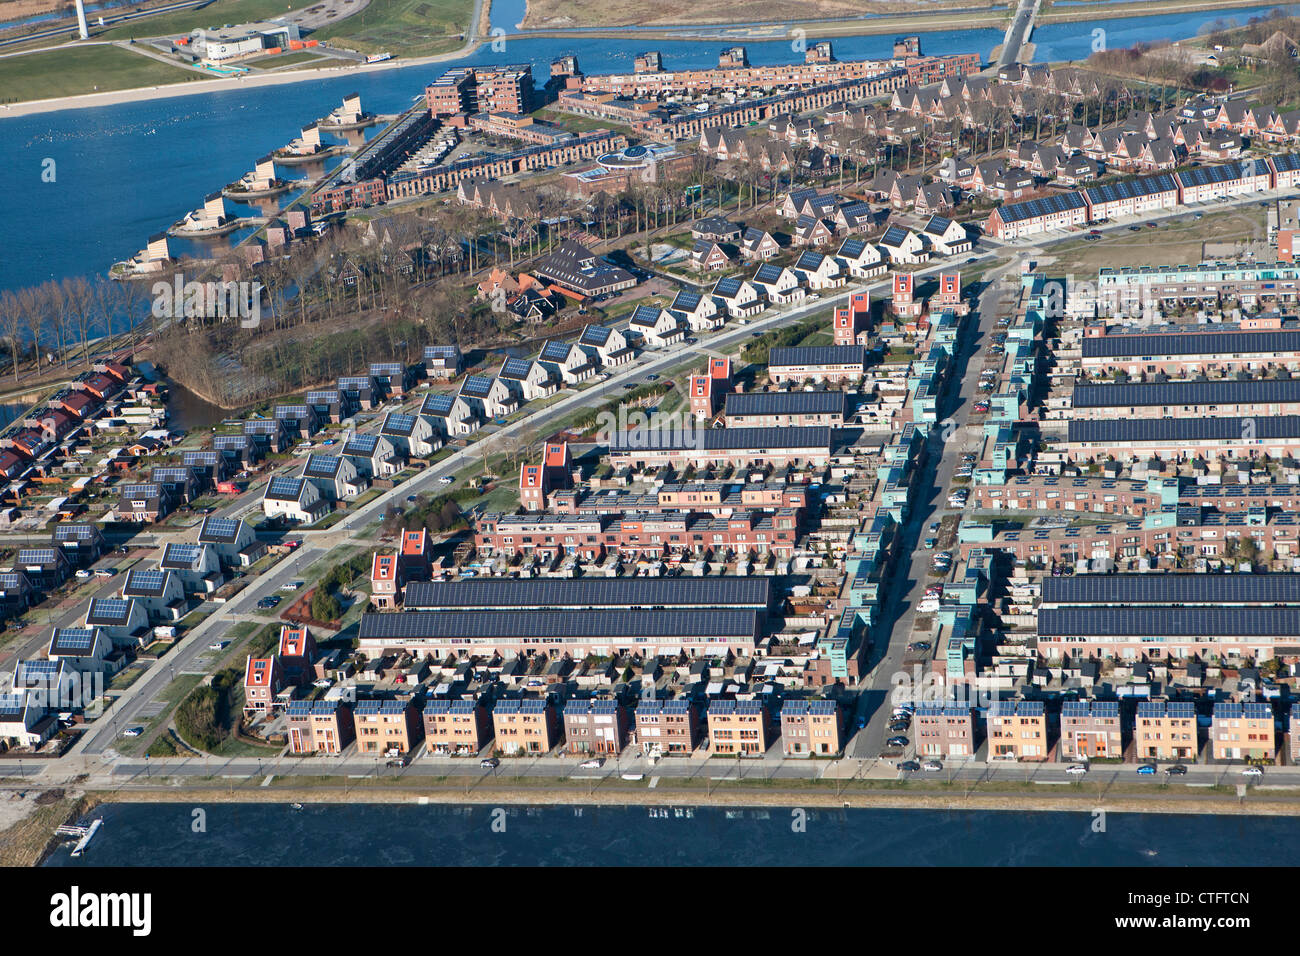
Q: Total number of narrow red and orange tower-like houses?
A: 12